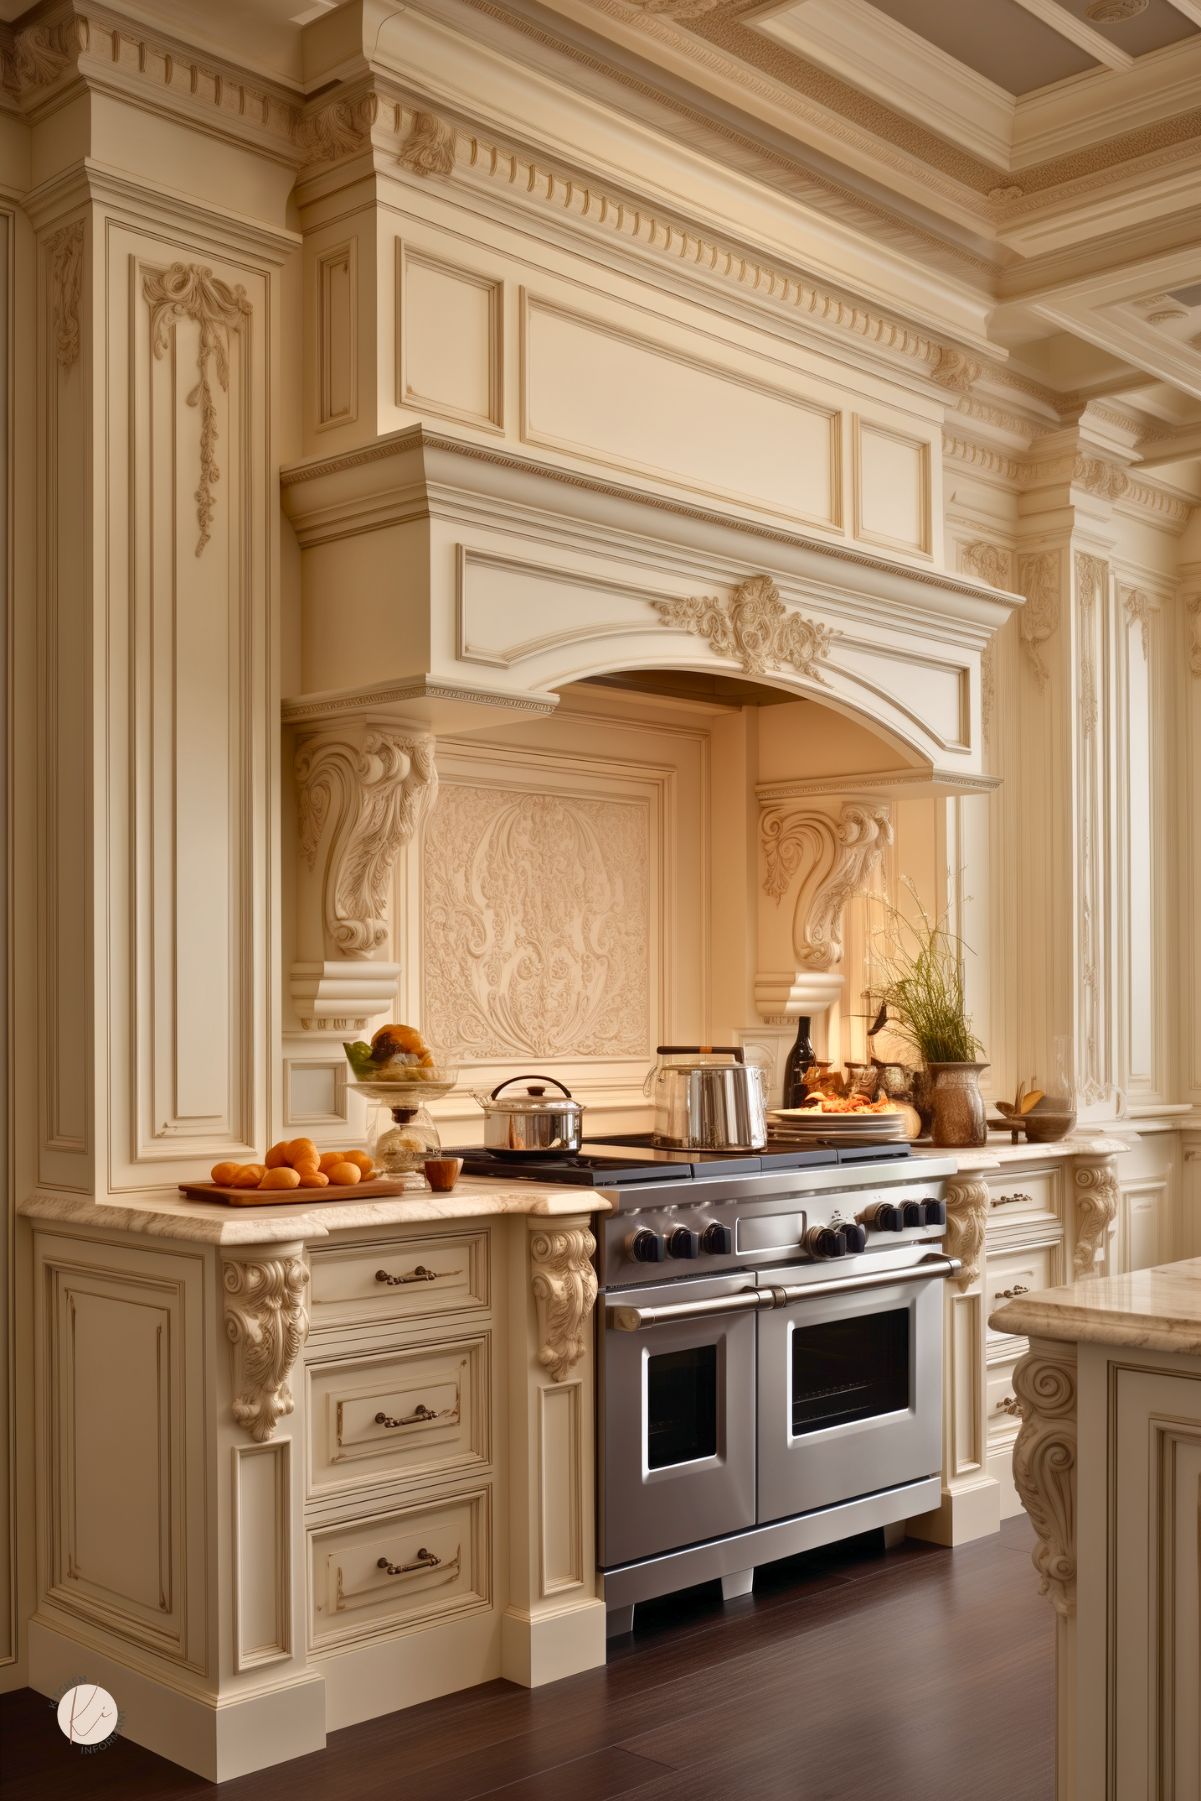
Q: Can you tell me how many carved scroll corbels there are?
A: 7